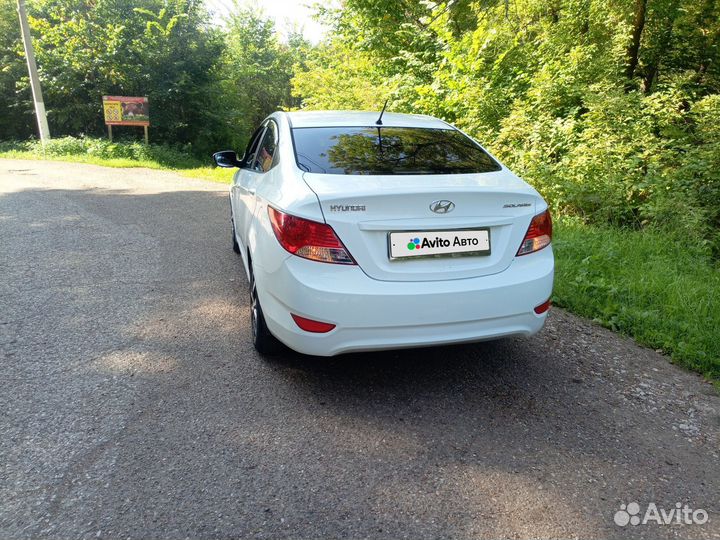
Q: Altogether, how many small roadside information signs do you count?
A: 1